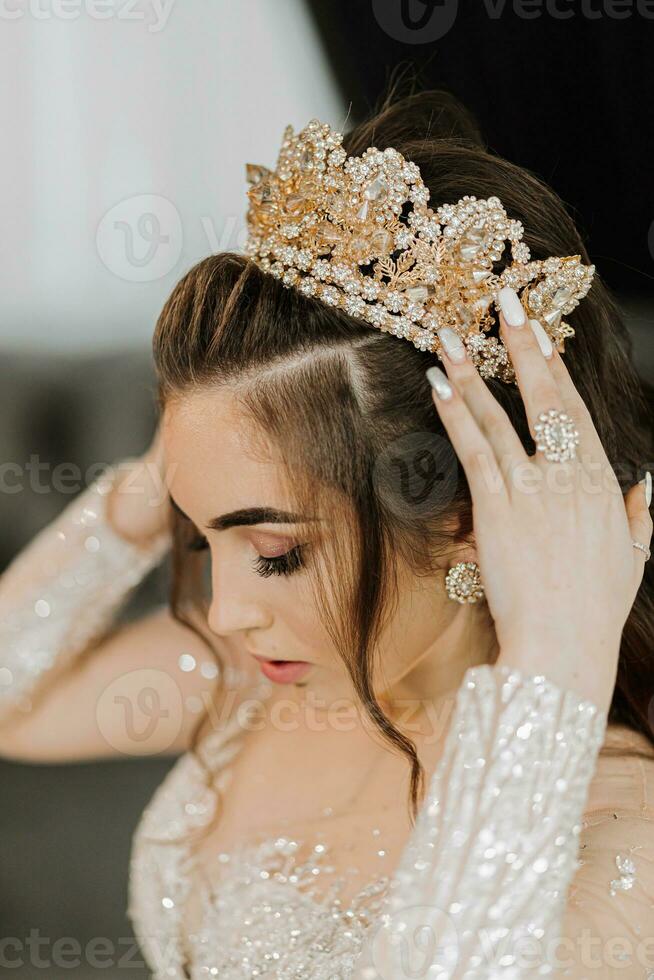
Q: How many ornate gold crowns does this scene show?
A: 1